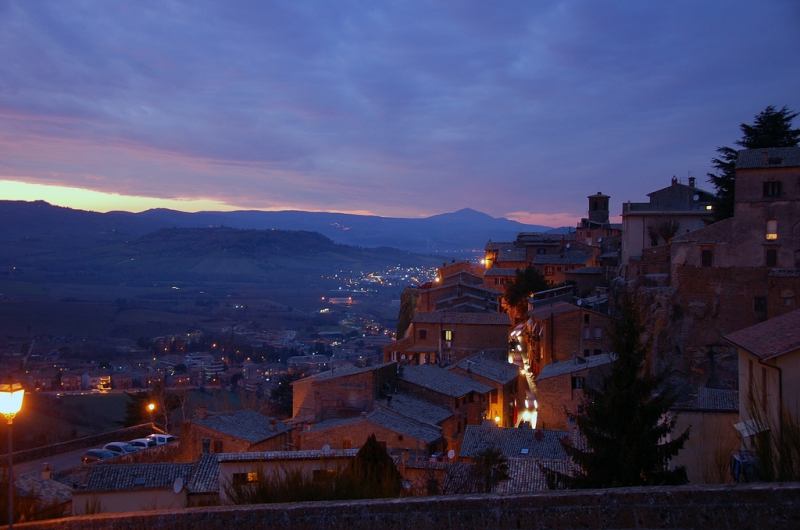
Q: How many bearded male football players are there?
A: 0